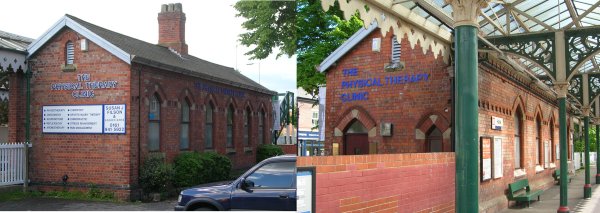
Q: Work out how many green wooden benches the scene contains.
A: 2